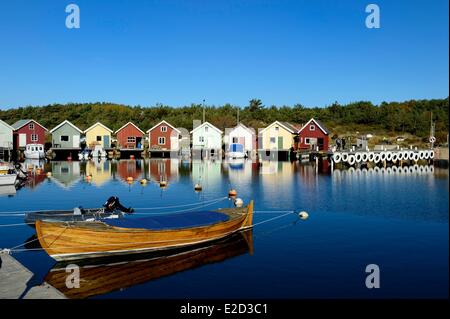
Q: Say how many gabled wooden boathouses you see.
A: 10